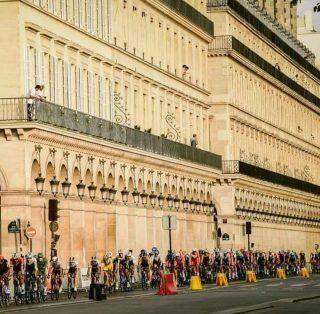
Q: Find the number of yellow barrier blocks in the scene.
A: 5